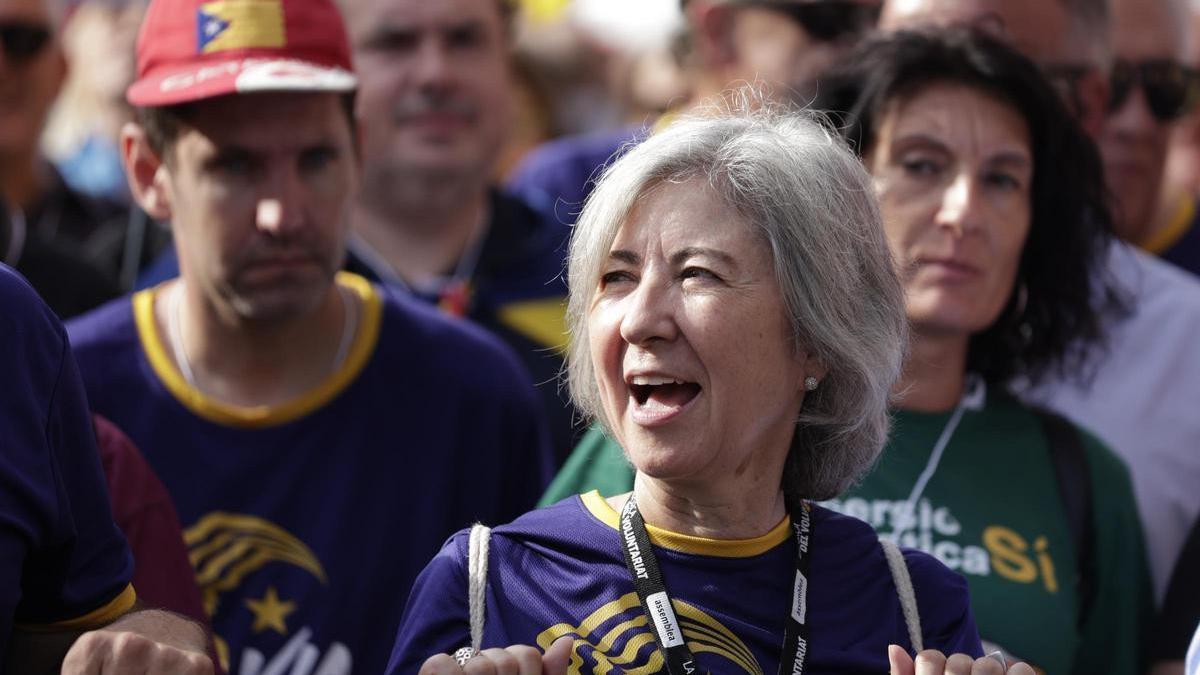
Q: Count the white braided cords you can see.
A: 2